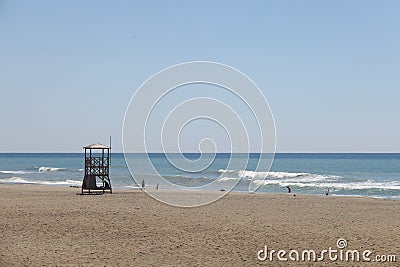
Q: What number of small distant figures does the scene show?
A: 4